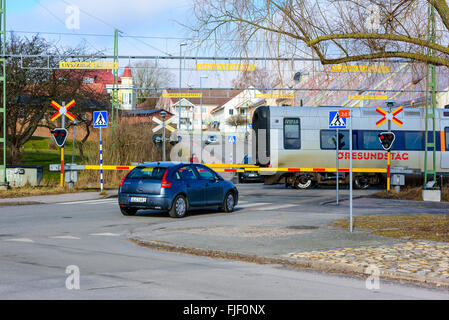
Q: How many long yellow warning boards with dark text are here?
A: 6